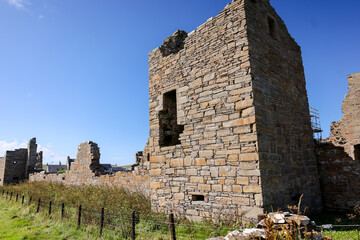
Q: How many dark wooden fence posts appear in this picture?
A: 13